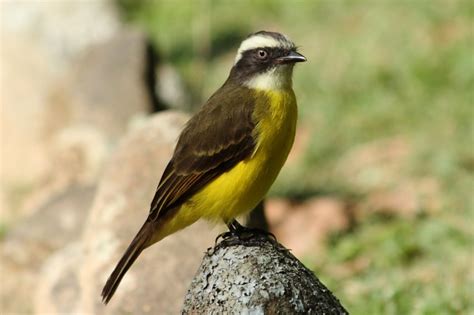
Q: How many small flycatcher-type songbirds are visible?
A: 1